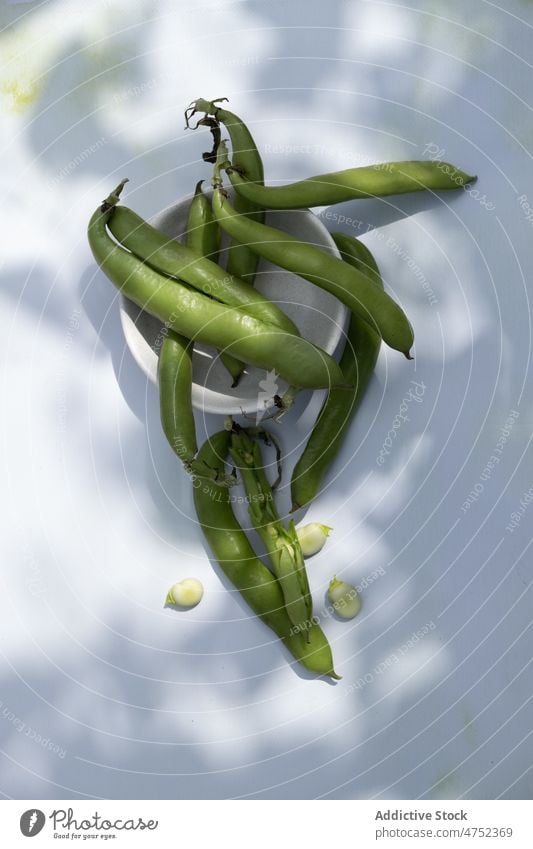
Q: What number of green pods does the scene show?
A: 9